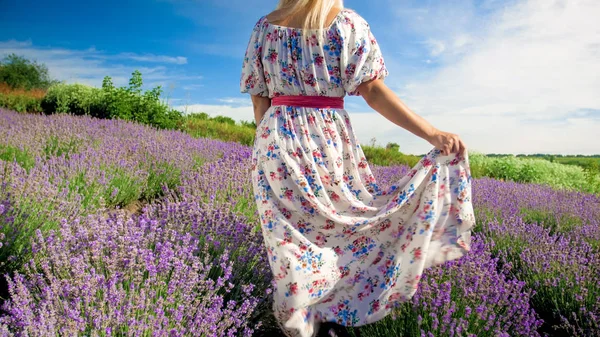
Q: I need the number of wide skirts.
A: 1